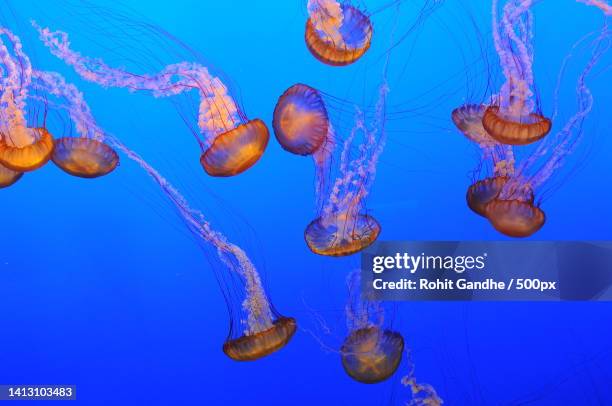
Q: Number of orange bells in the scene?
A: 13